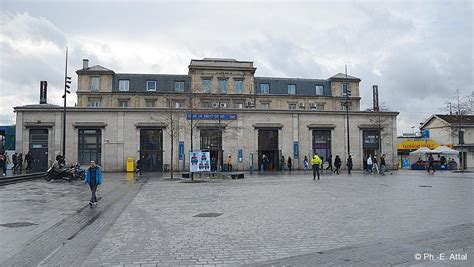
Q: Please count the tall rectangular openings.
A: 7